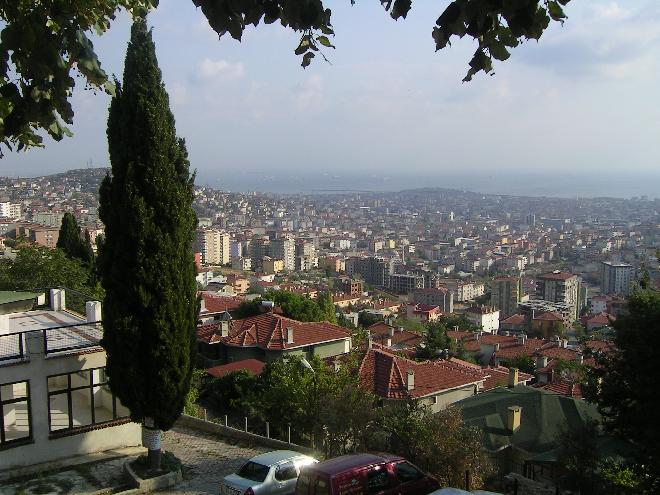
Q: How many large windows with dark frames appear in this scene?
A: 2